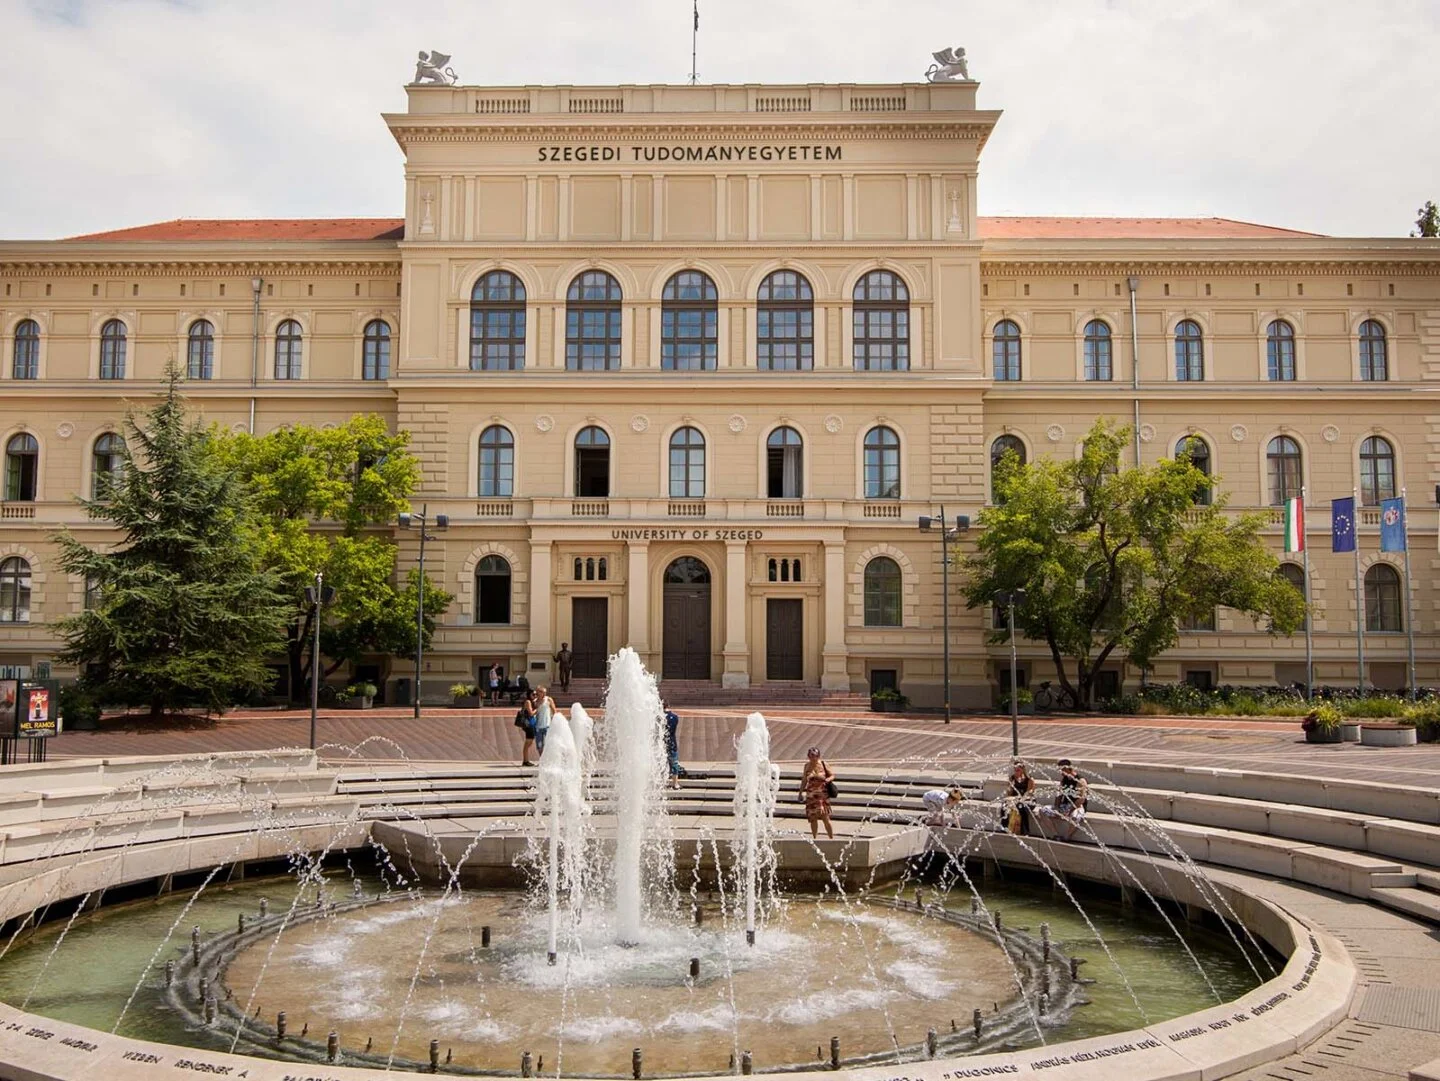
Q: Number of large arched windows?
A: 5